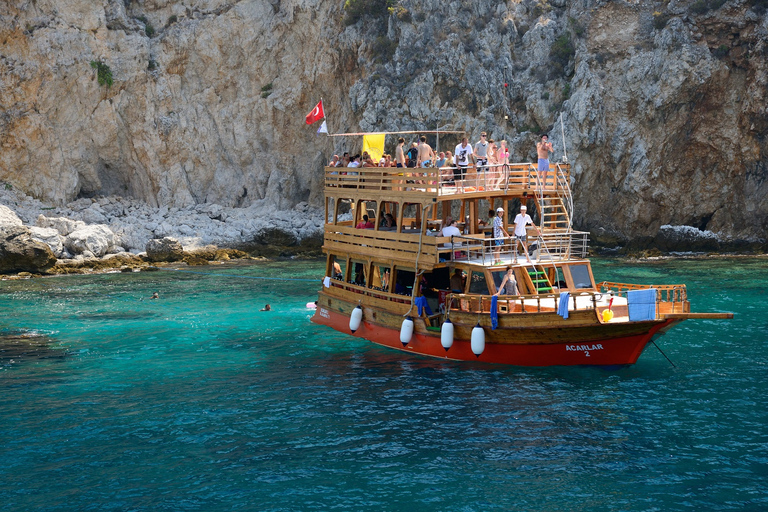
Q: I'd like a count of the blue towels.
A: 4